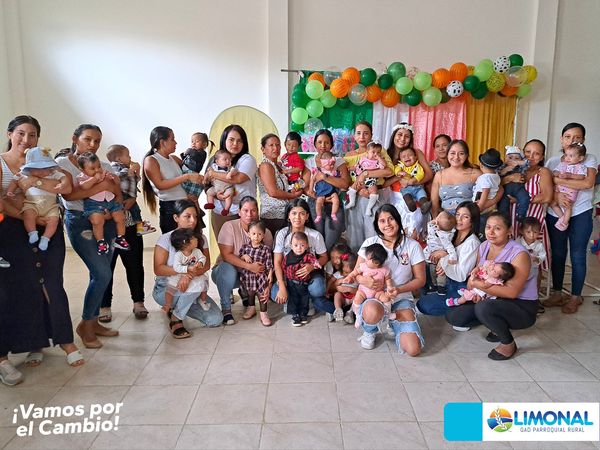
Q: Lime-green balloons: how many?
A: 9